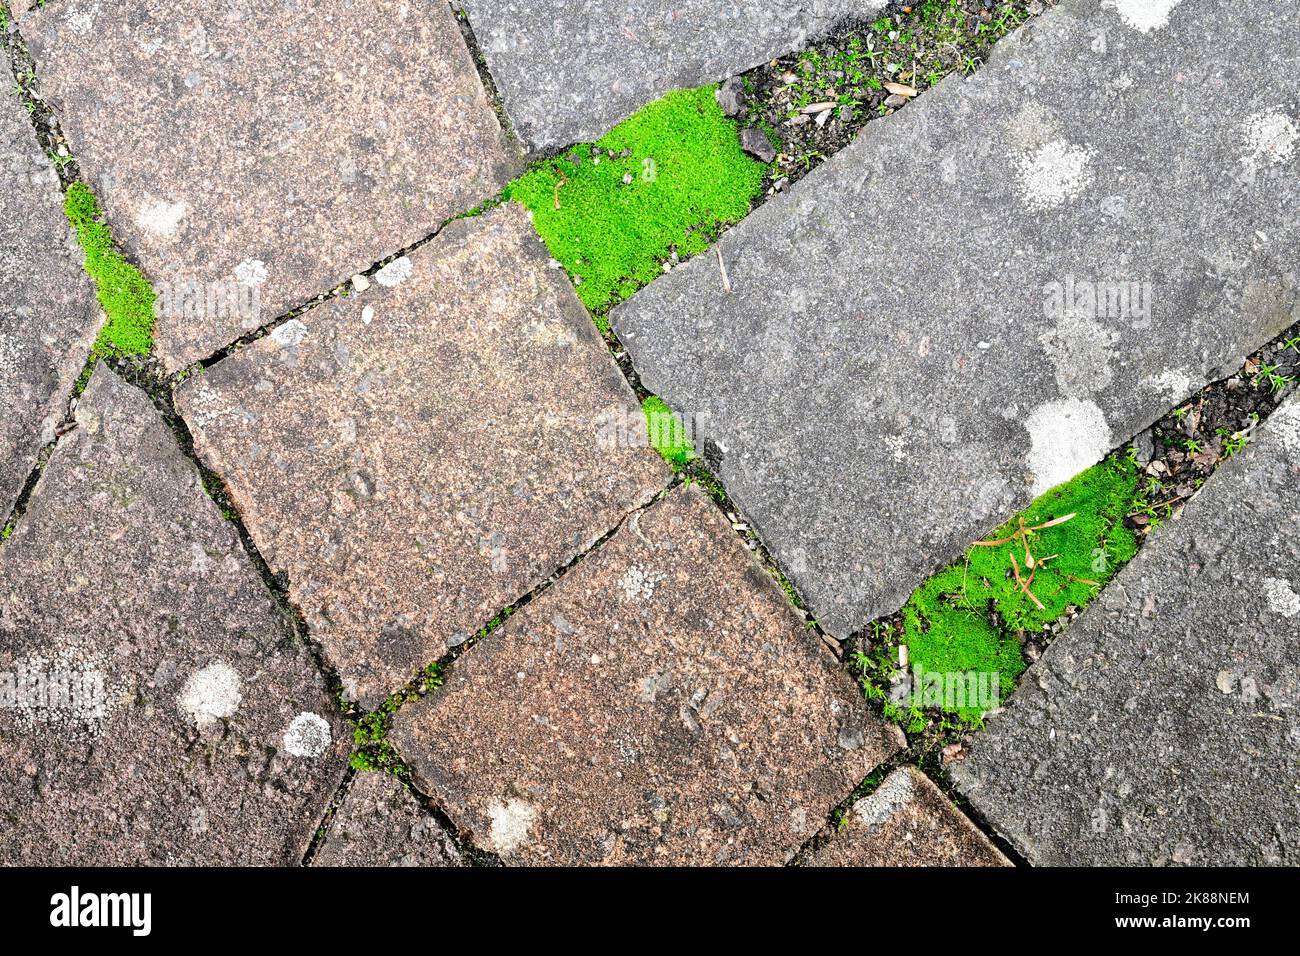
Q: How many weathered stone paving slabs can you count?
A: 10